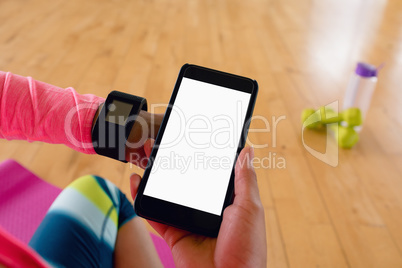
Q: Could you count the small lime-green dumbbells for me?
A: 2